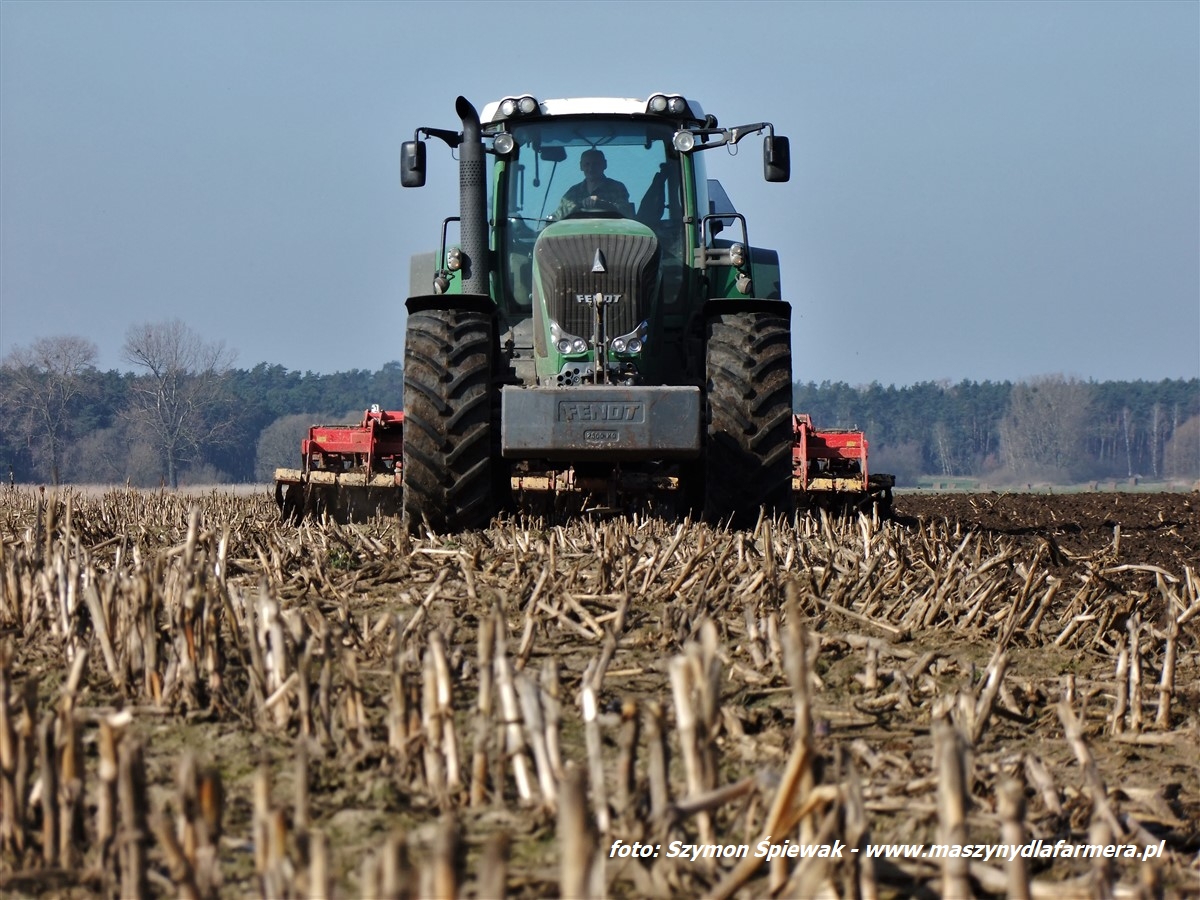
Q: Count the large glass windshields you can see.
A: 1